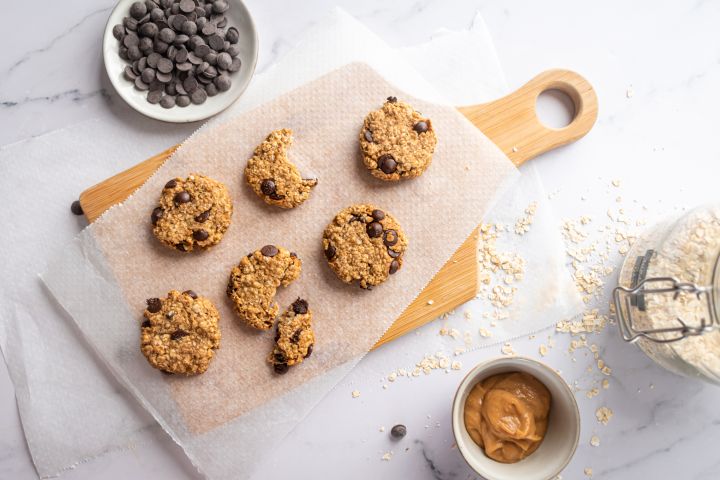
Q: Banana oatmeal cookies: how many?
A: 6